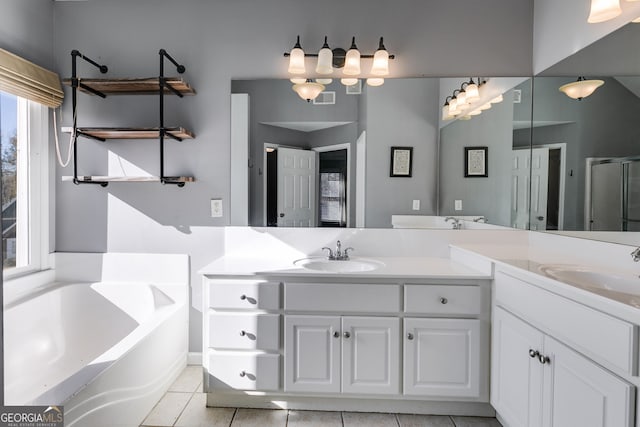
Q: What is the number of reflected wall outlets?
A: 2